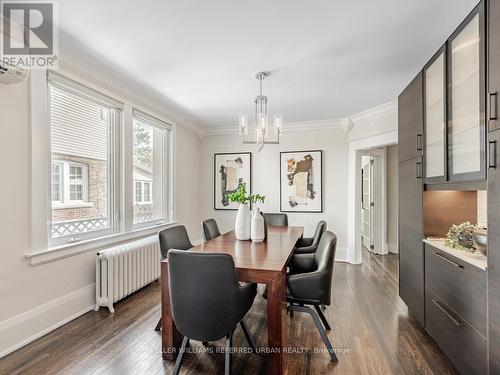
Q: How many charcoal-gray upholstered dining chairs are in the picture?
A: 6